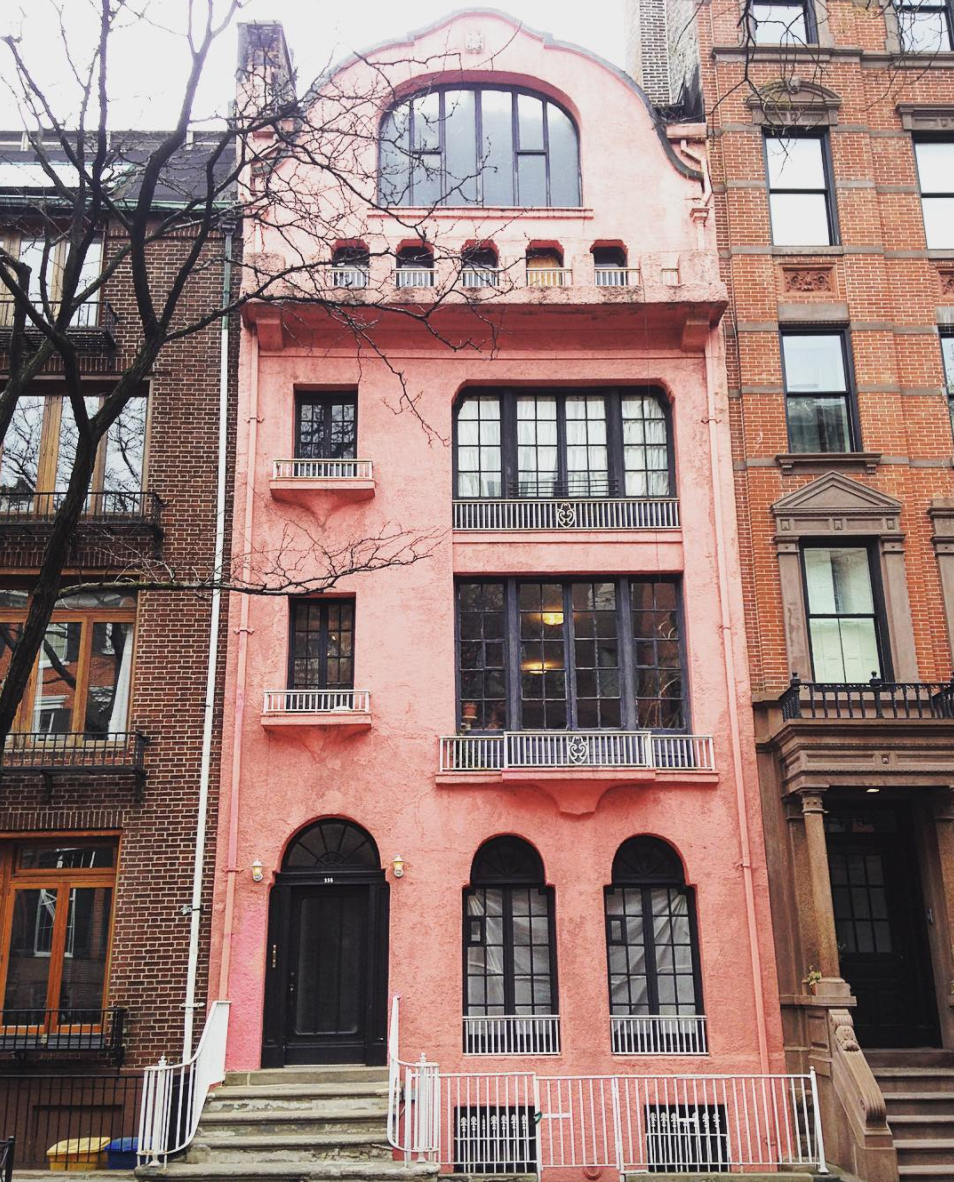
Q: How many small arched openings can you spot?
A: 5